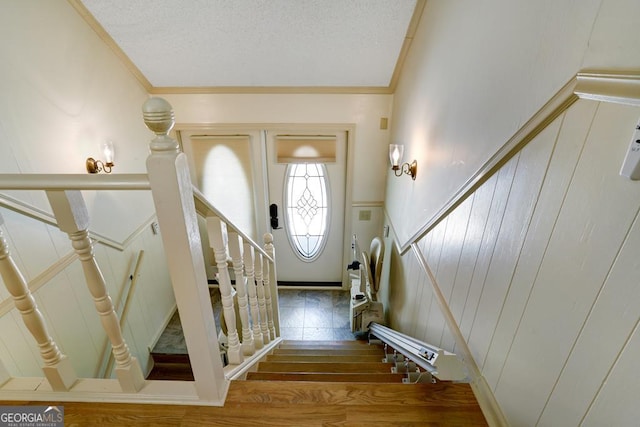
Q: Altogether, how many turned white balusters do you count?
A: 7